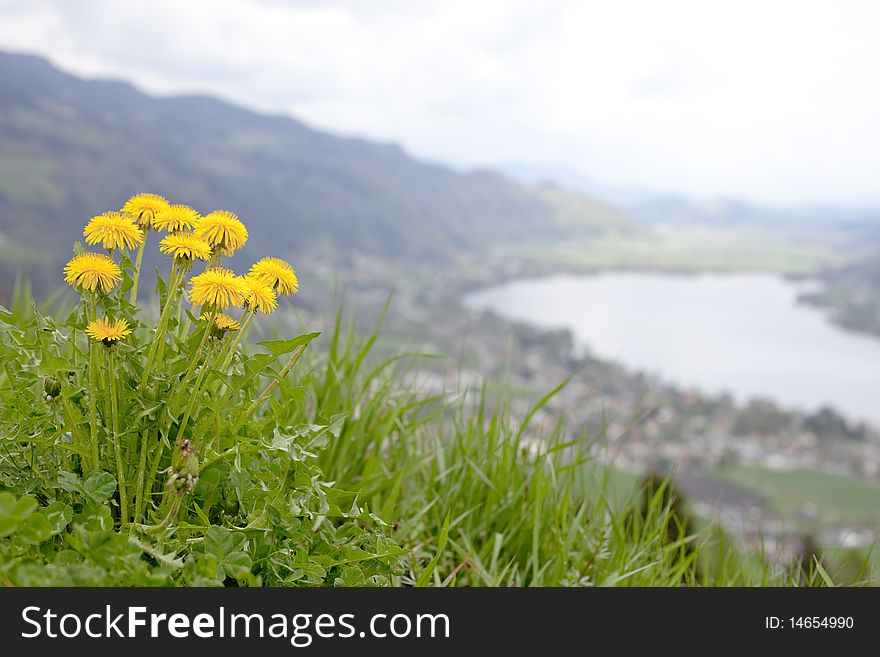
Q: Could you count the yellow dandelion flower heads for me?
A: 11